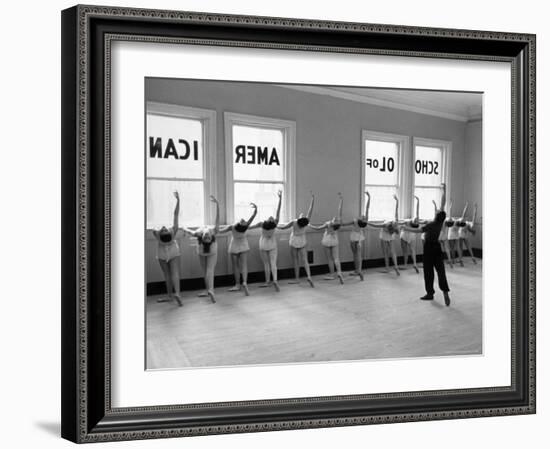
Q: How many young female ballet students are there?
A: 13